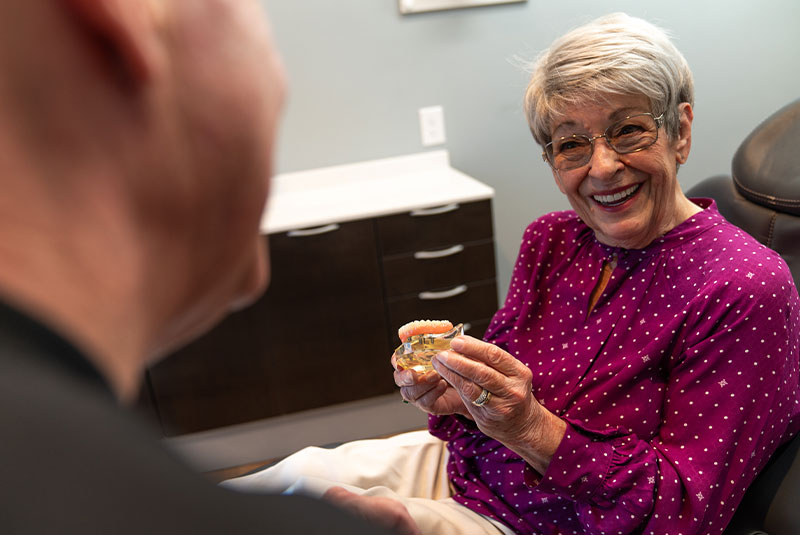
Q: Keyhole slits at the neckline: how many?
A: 1